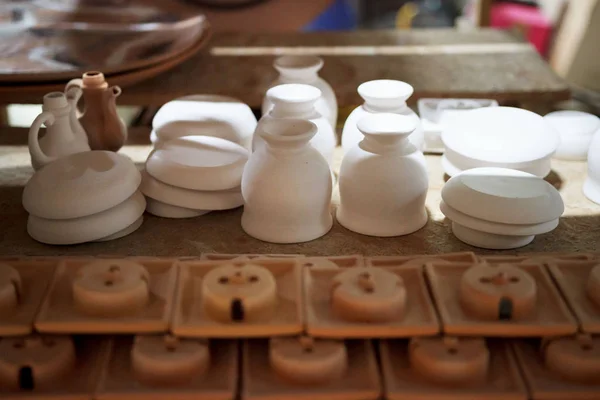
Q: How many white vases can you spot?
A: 5